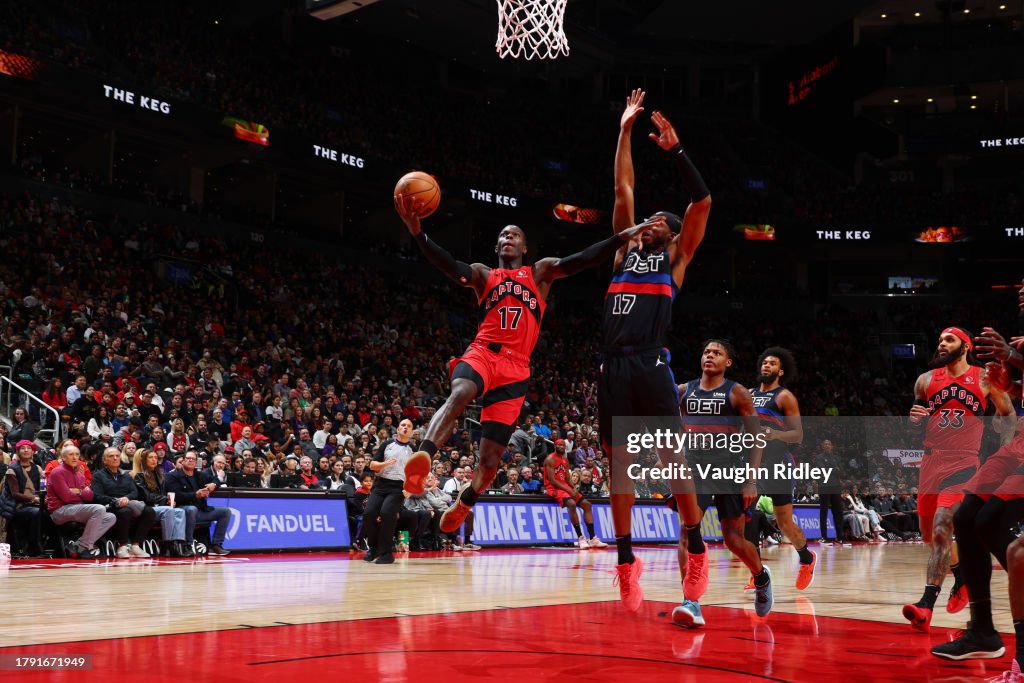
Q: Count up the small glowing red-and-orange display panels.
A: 5